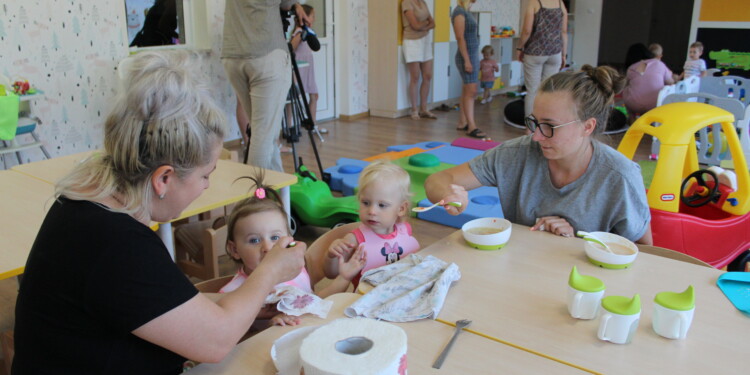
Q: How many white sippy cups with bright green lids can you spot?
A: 3